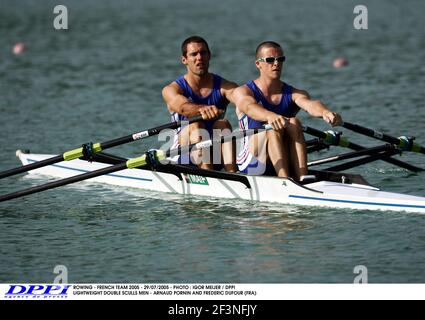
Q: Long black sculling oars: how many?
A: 4